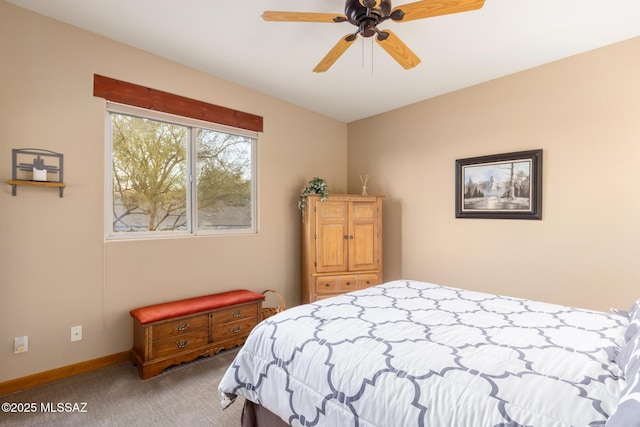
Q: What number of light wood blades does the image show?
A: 5